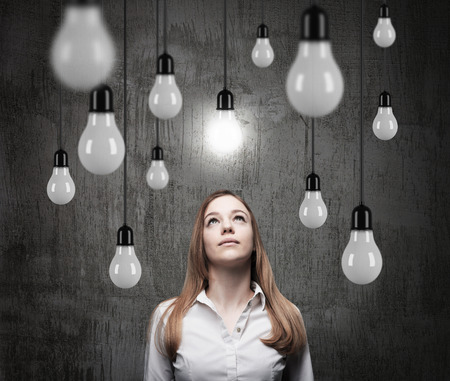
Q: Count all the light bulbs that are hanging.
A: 13